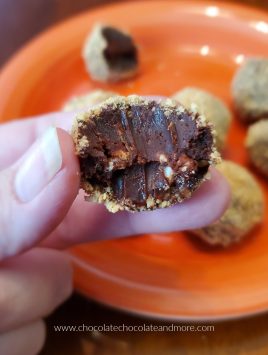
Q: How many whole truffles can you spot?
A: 5